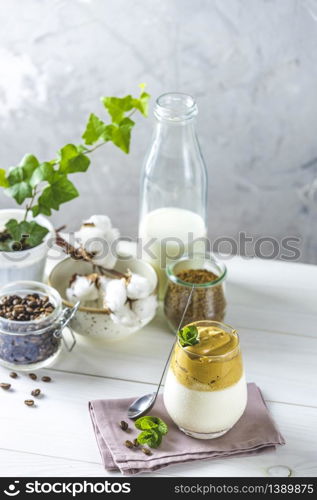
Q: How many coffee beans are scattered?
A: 10